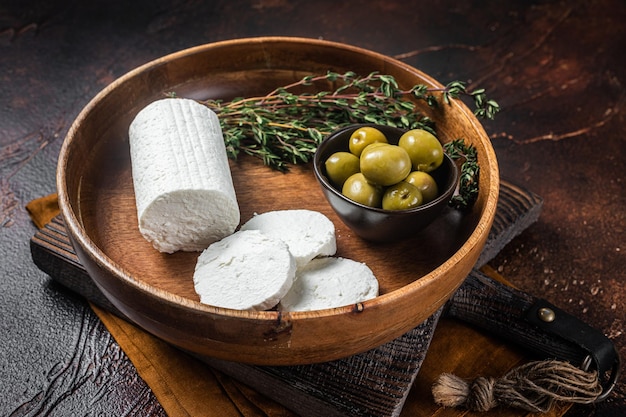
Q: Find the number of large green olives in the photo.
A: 7